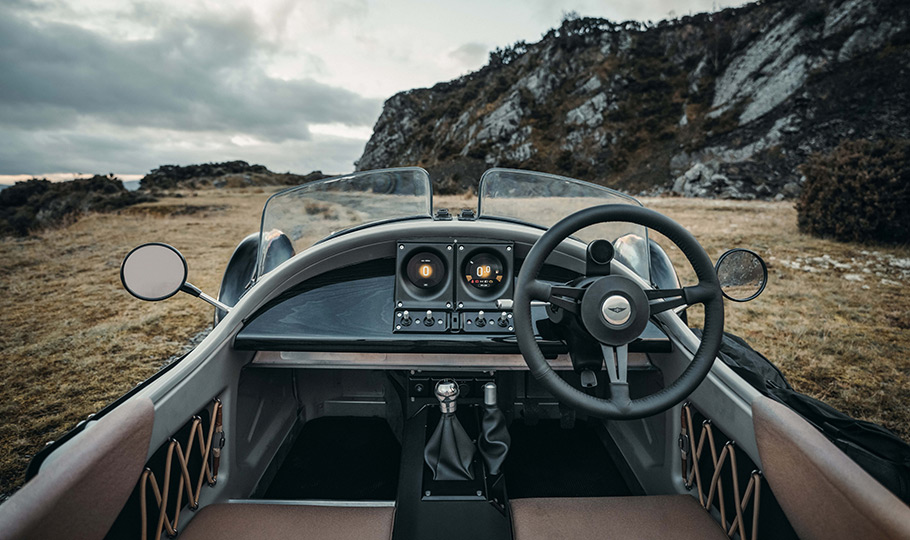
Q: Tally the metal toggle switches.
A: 4